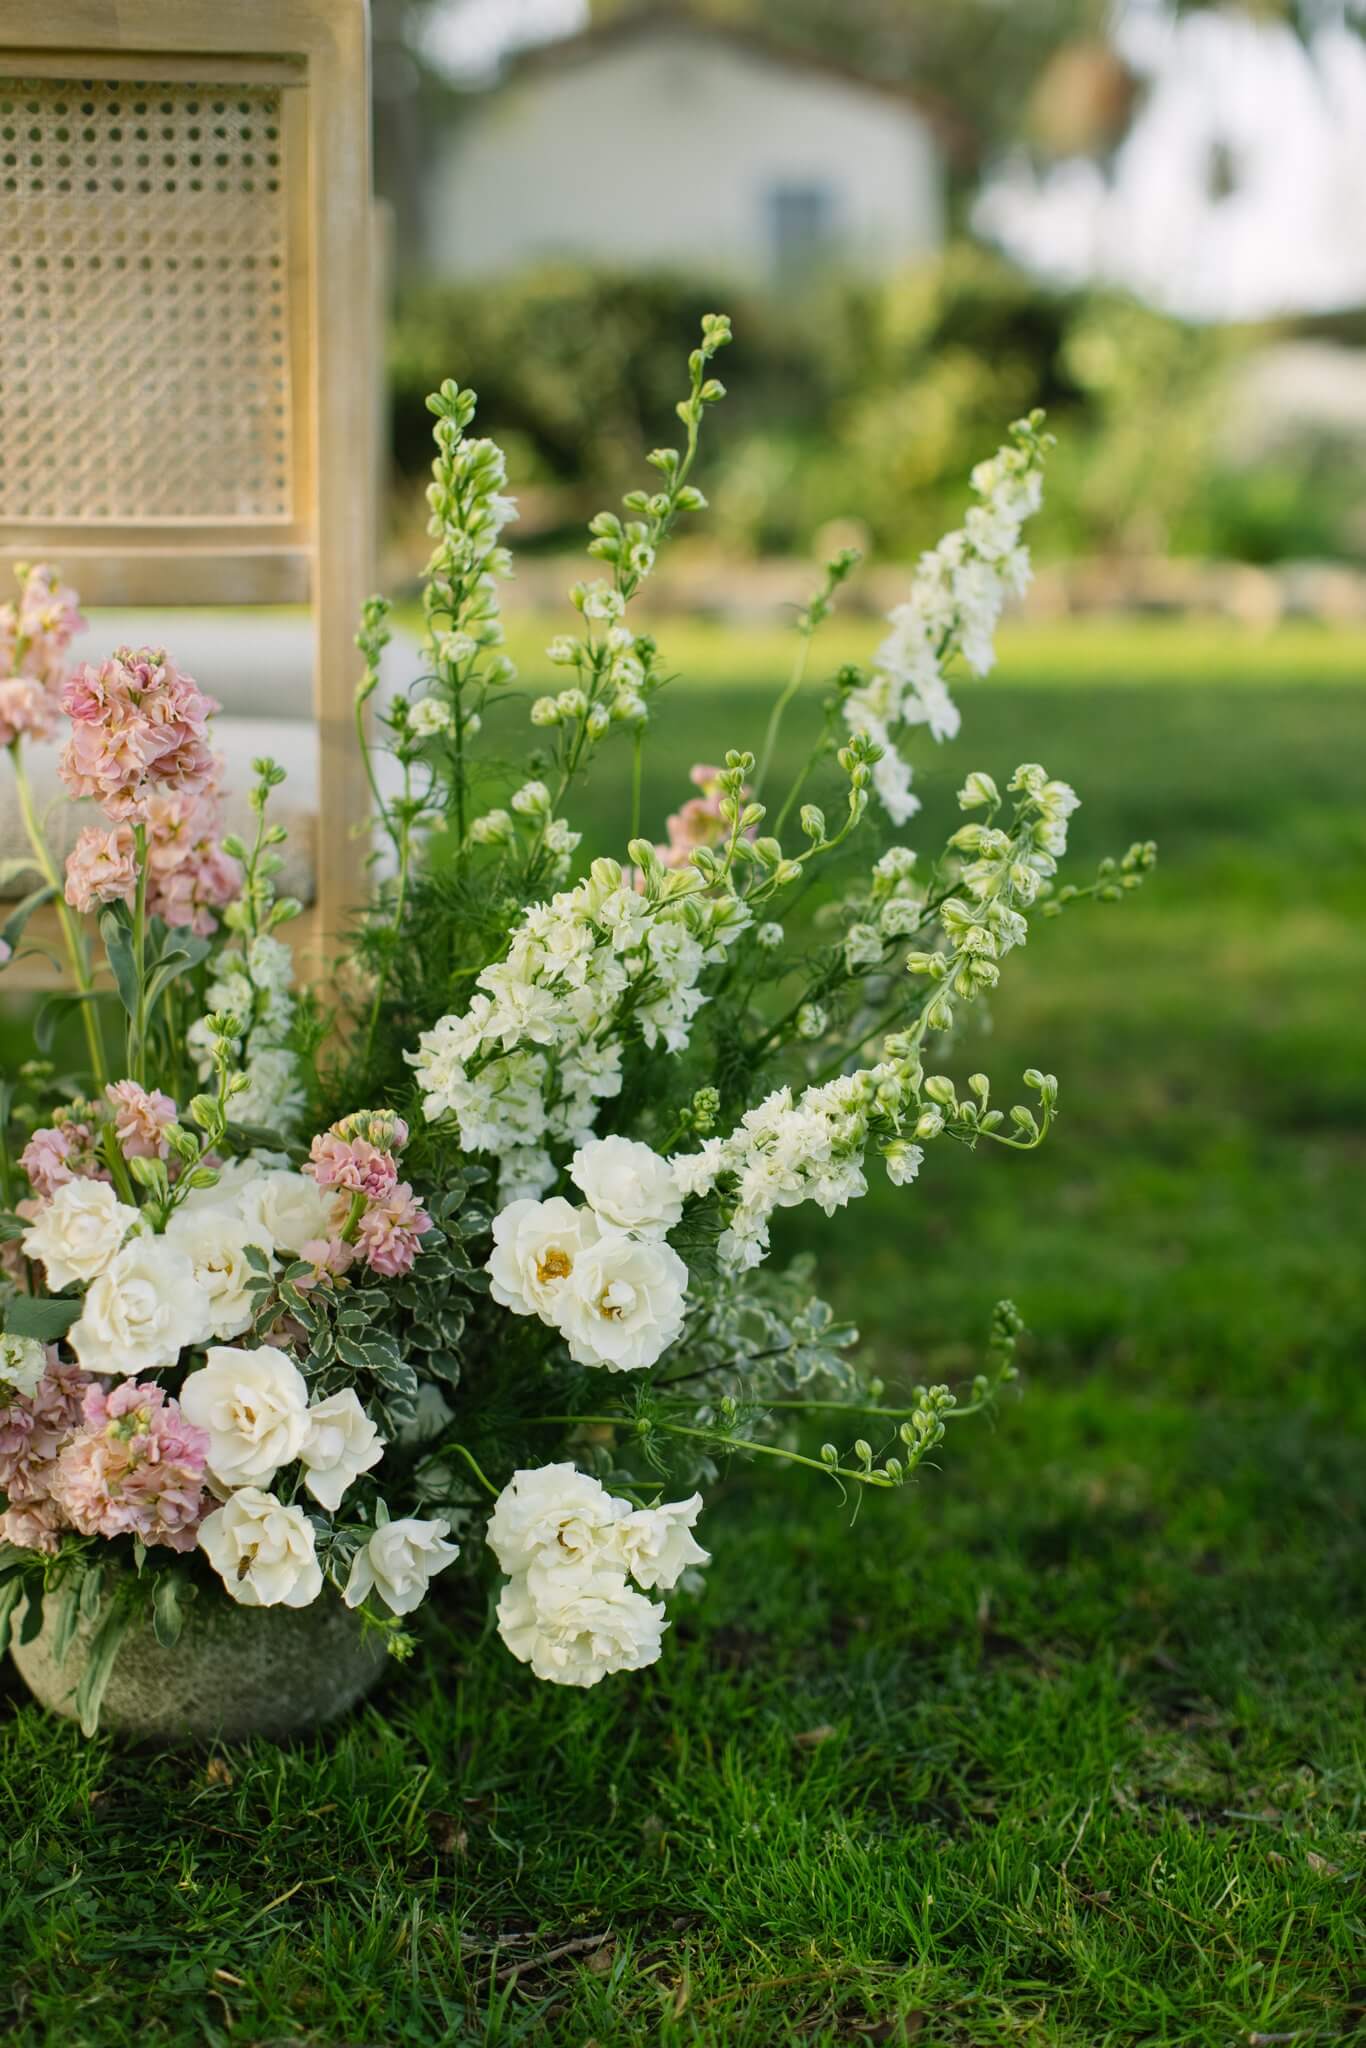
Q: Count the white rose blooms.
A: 14